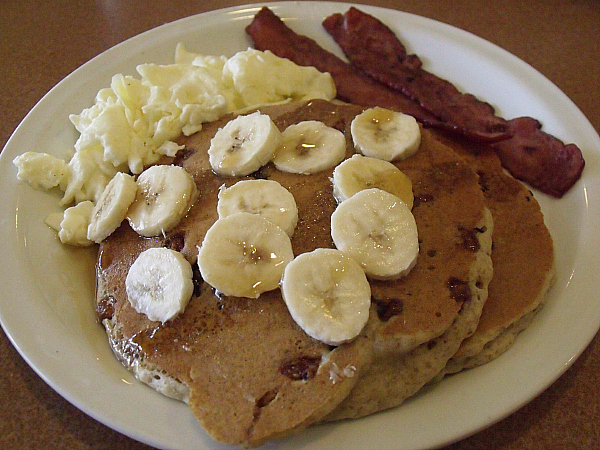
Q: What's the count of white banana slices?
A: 11